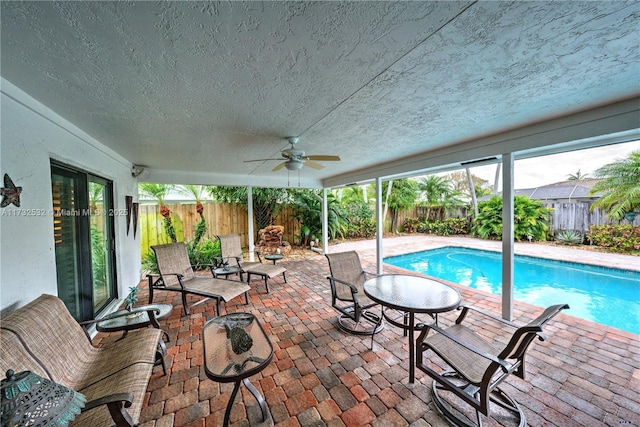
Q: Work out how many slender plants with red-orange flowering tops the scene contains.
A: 2